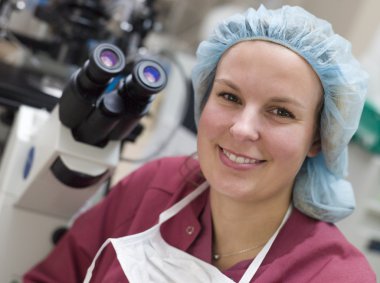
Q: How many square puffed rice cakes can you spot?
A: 0